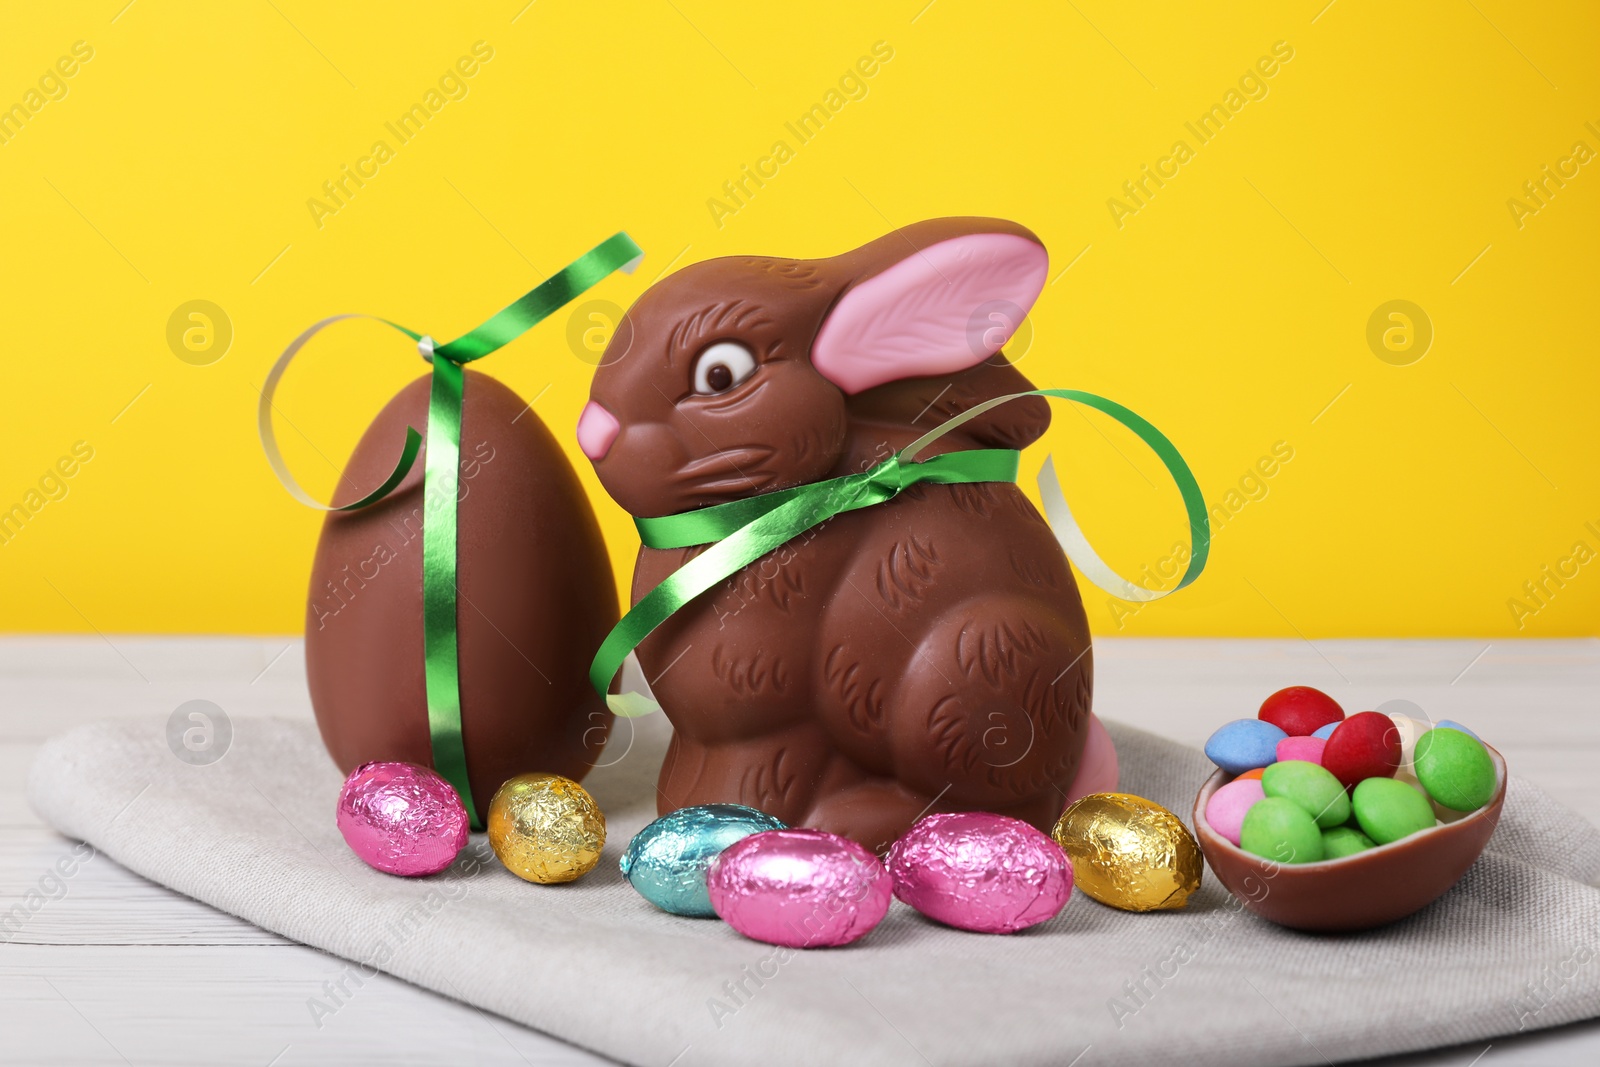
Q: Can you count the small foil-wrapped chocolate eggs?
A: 6